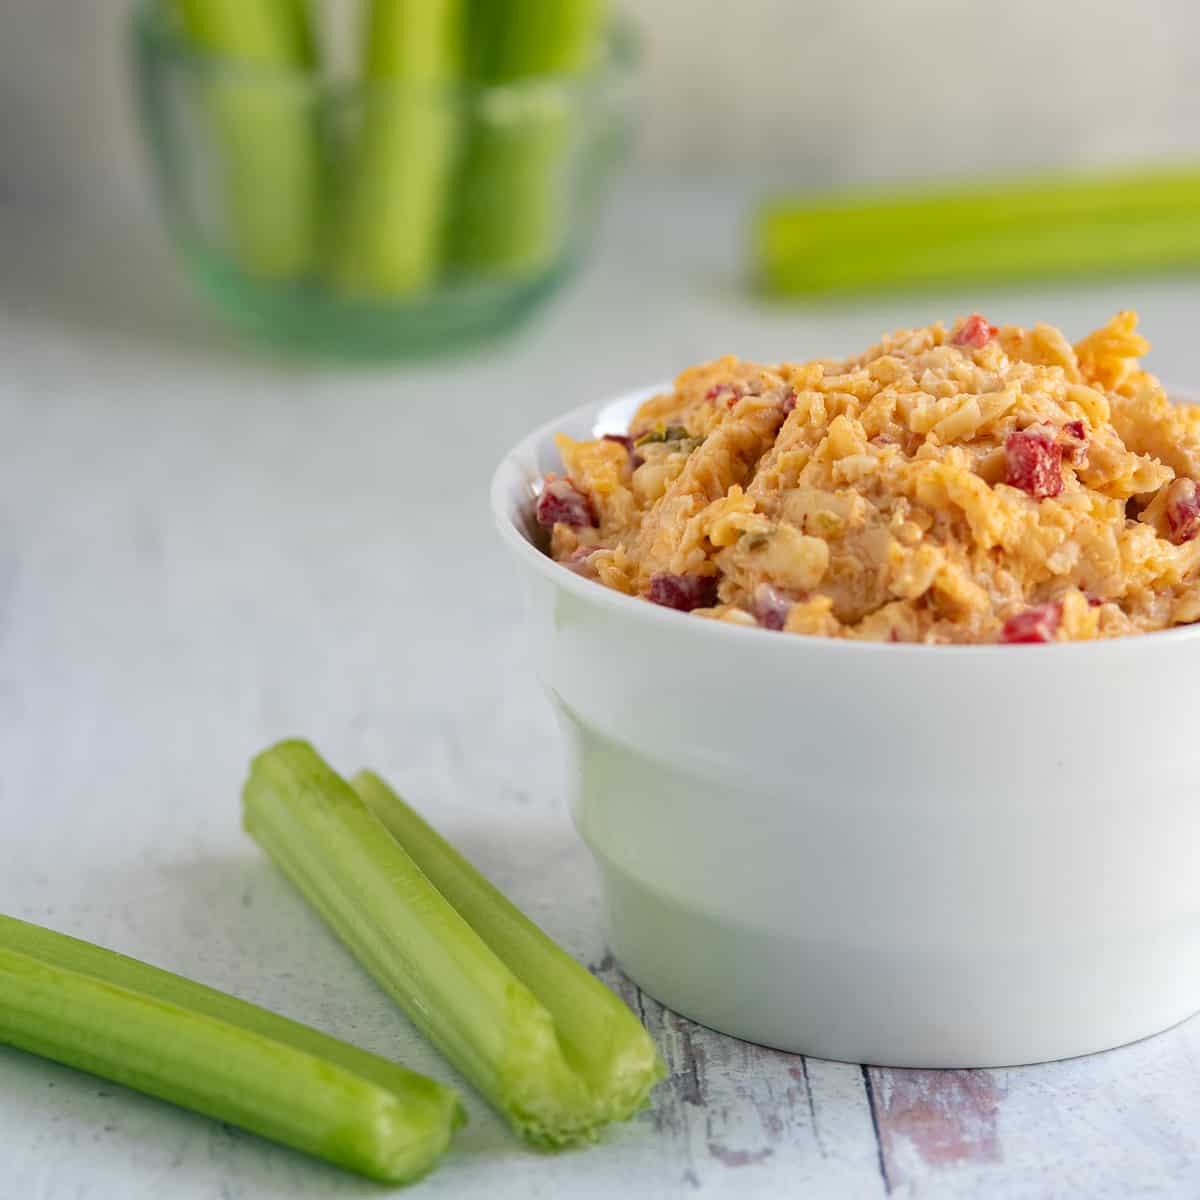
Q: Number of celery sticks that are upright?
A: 3